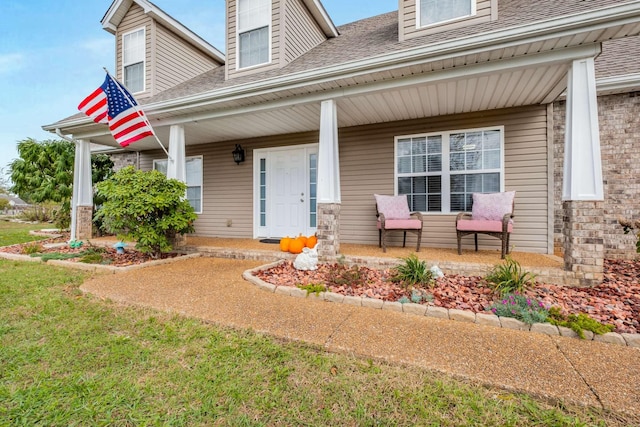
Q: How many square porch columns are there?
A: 4